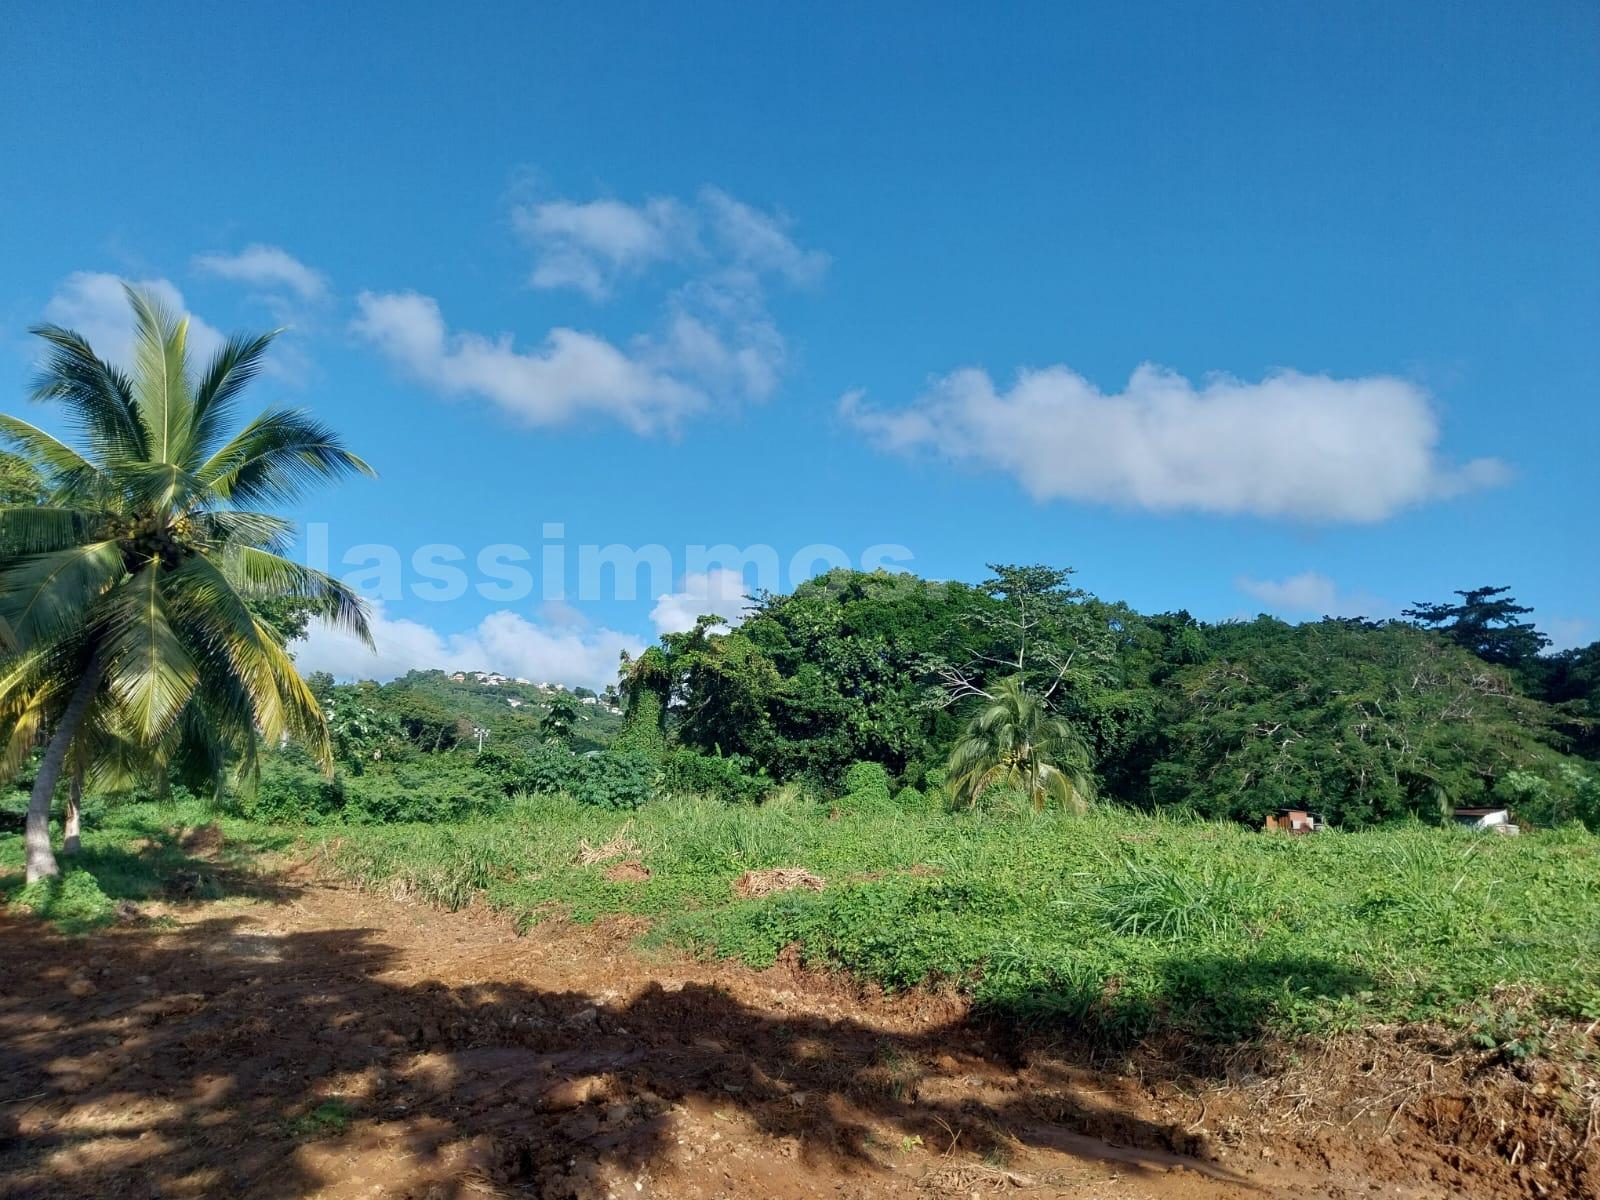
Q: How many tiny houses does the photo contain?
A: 2